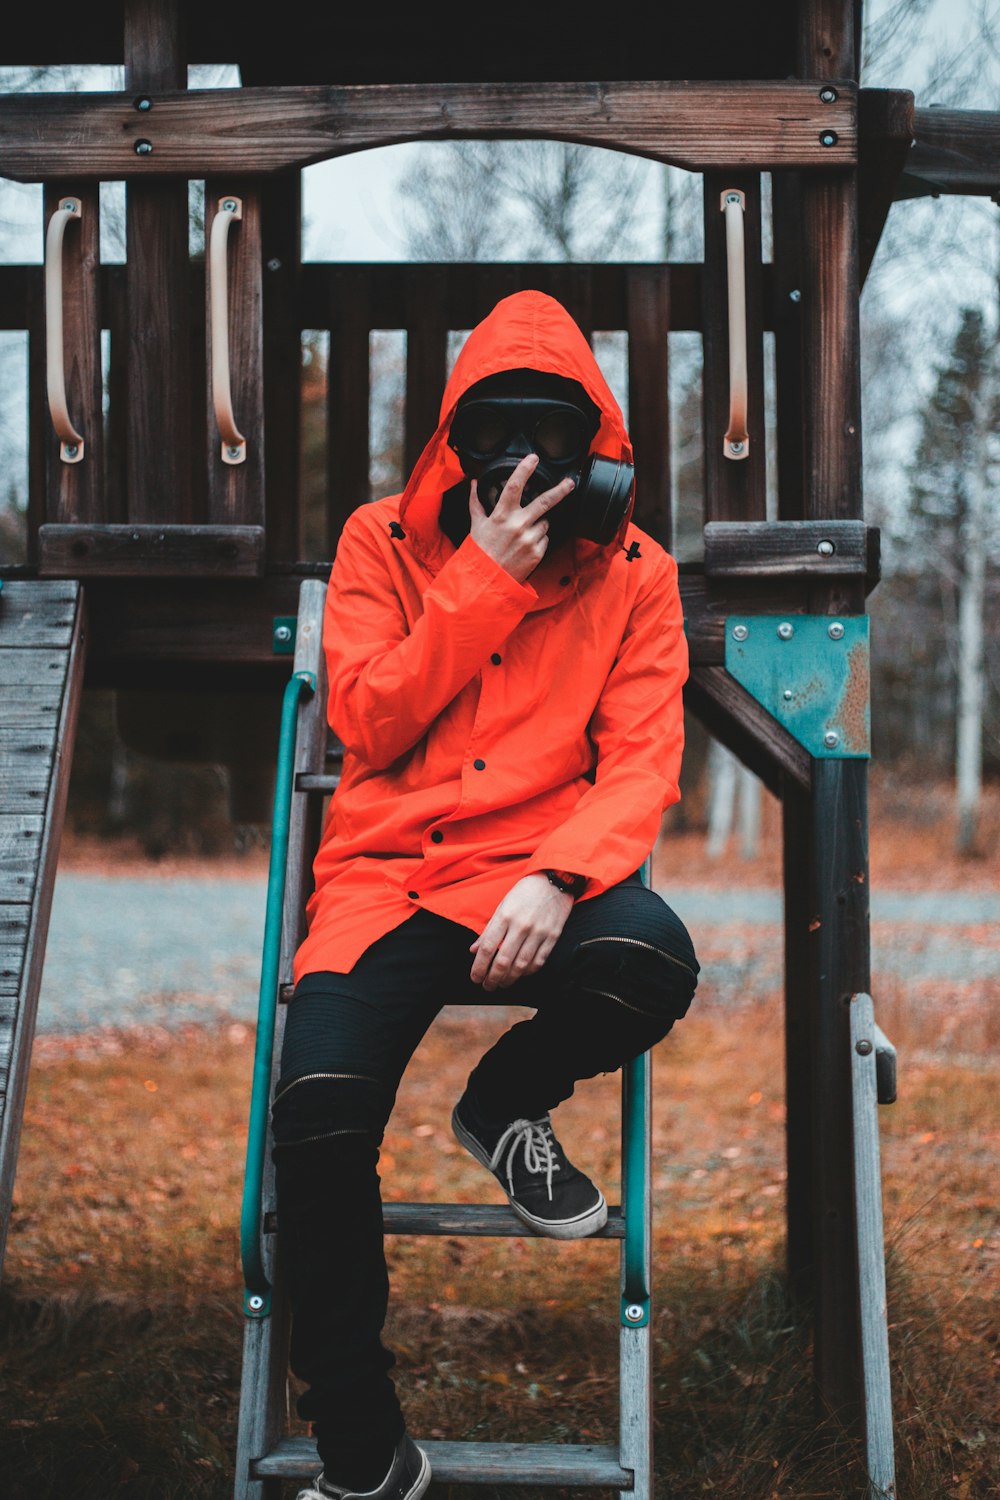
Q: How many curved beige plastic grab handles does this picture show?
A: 3